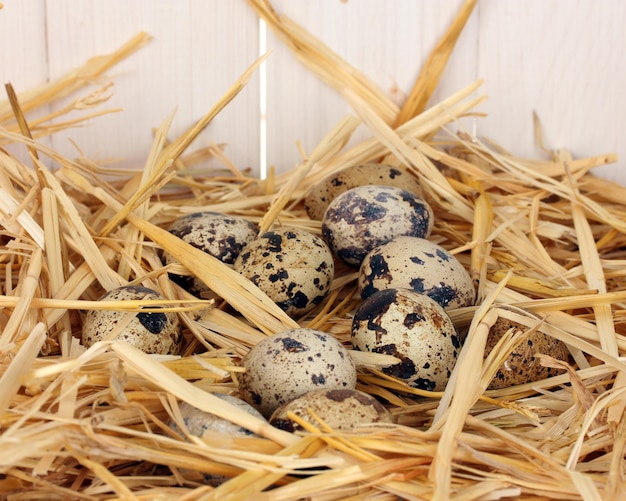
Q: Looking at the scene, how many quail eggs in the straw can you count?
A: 11